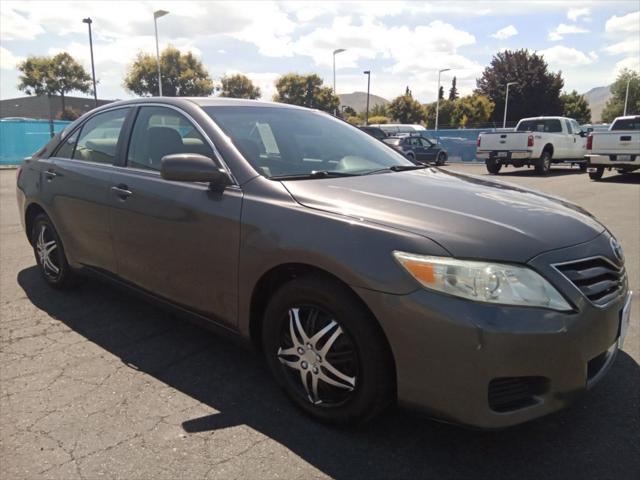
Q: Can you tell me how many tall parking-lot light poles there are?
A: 7